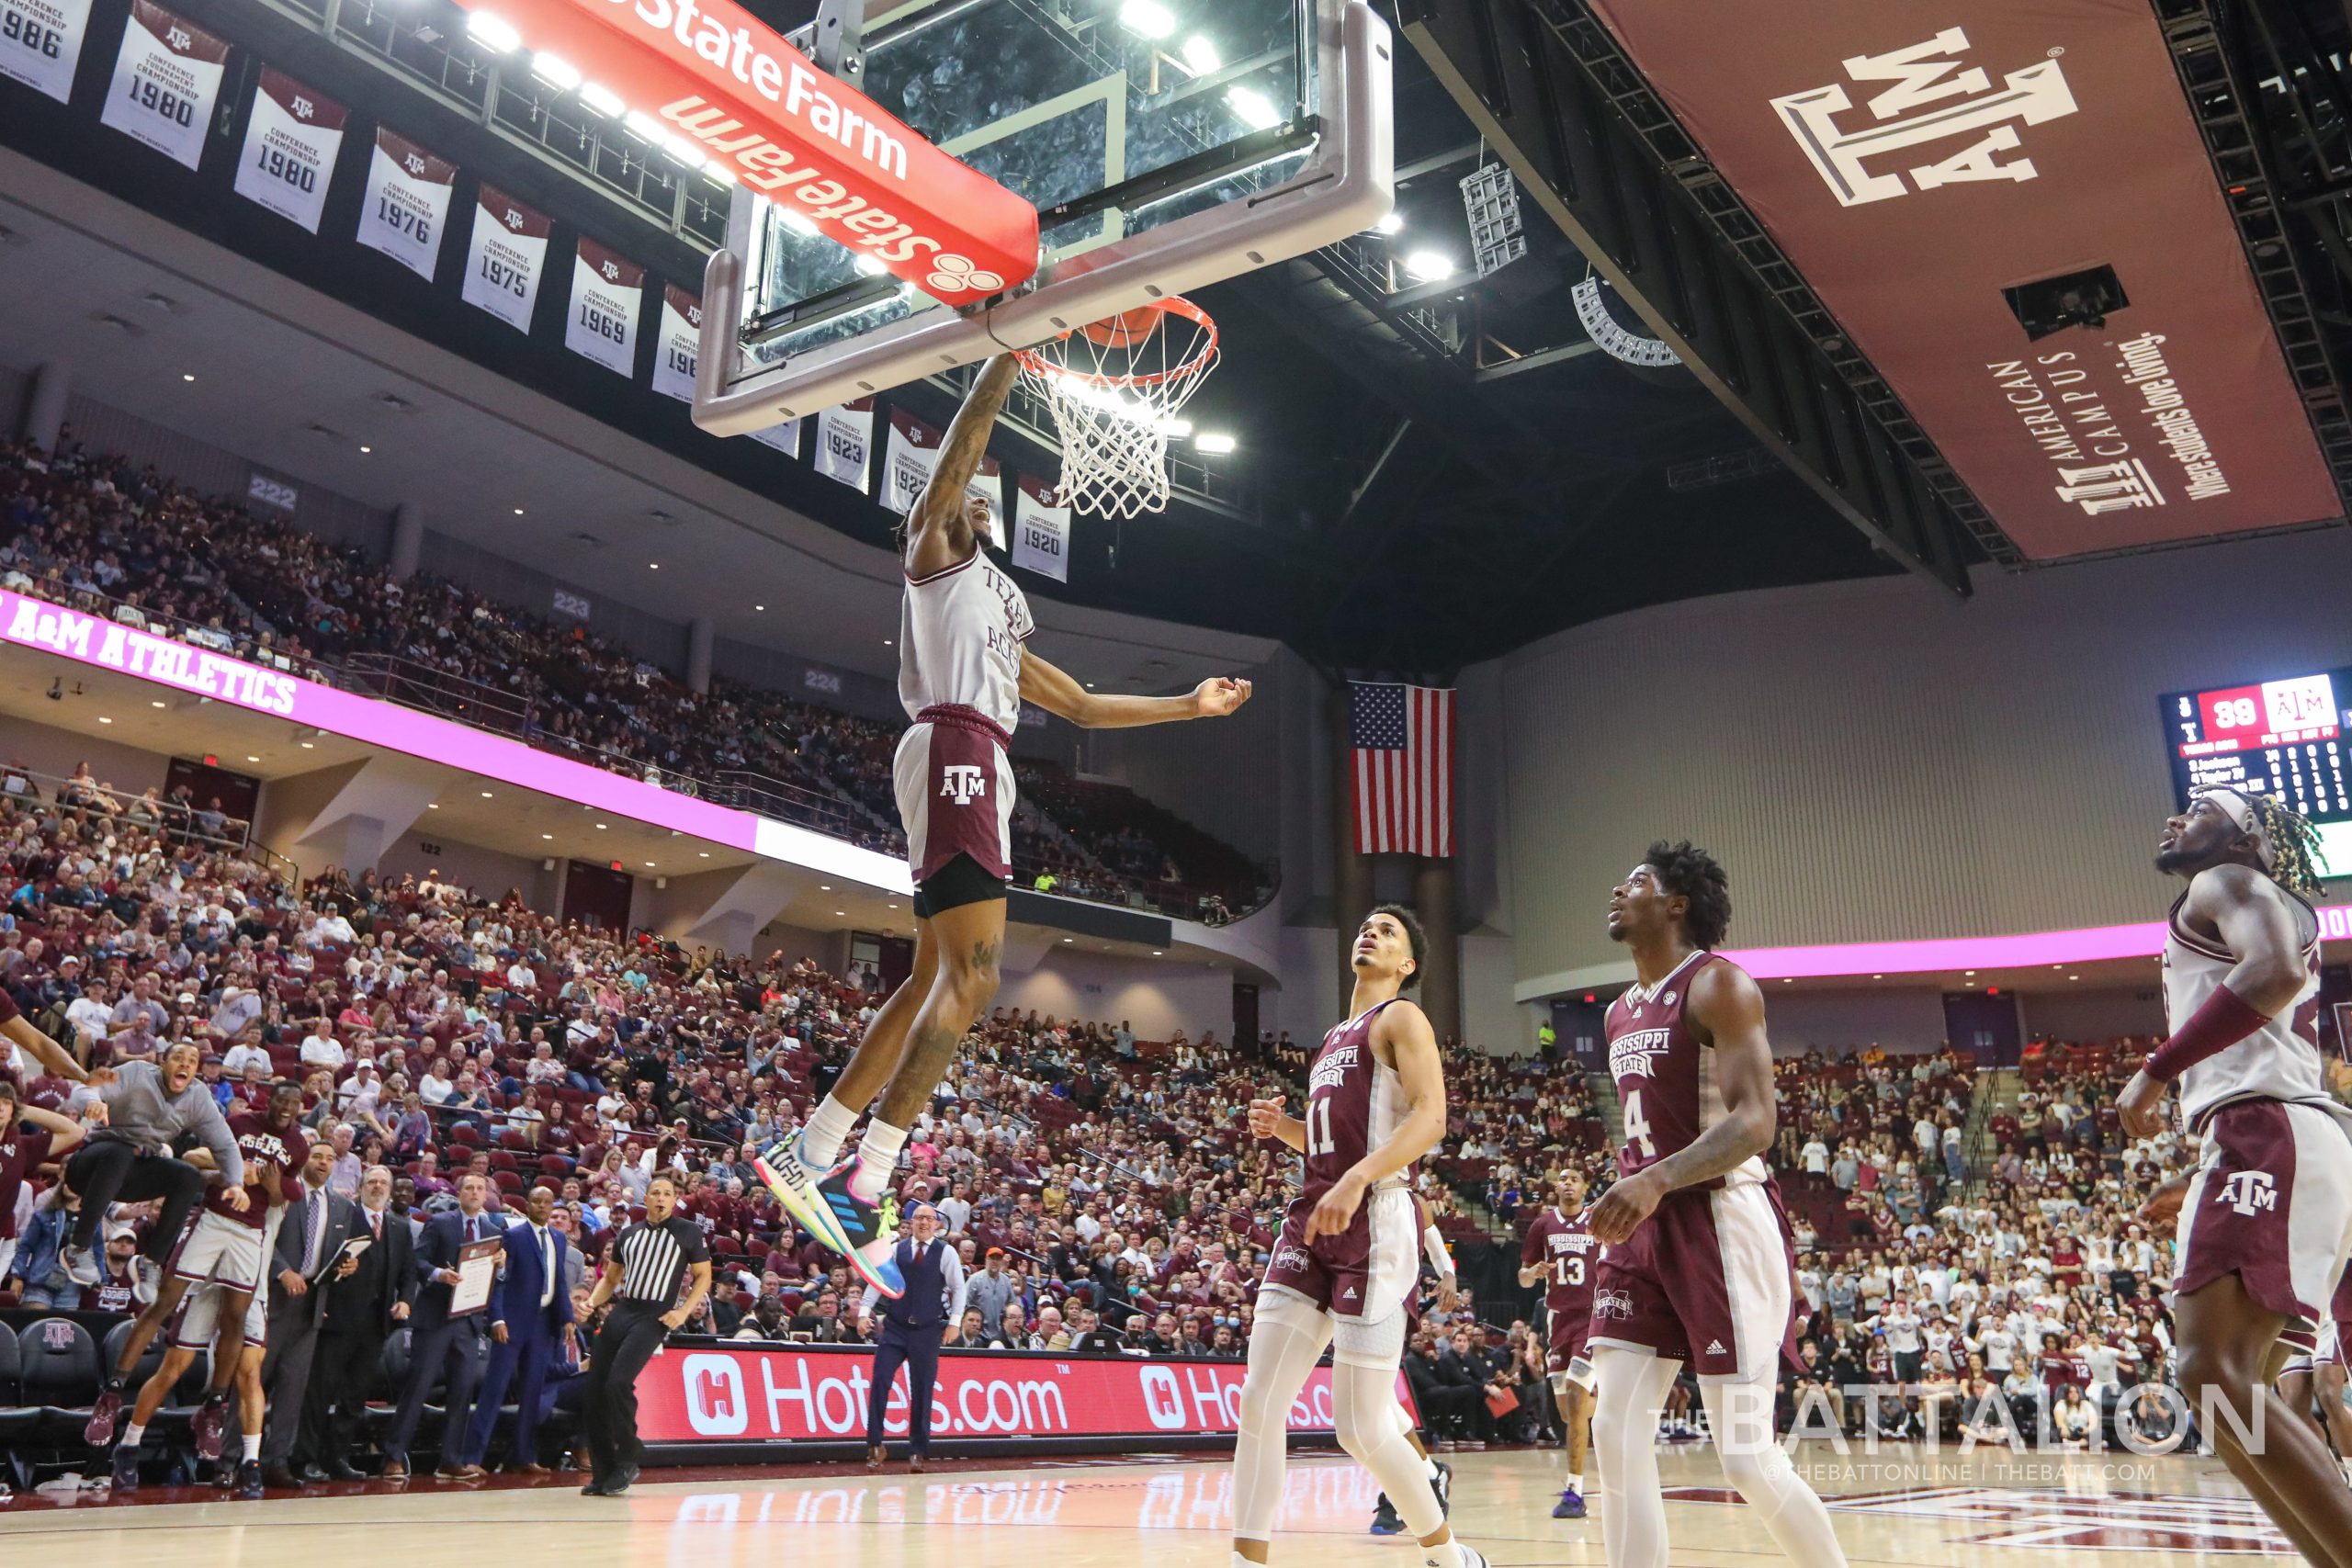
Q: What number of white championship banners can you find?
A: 12